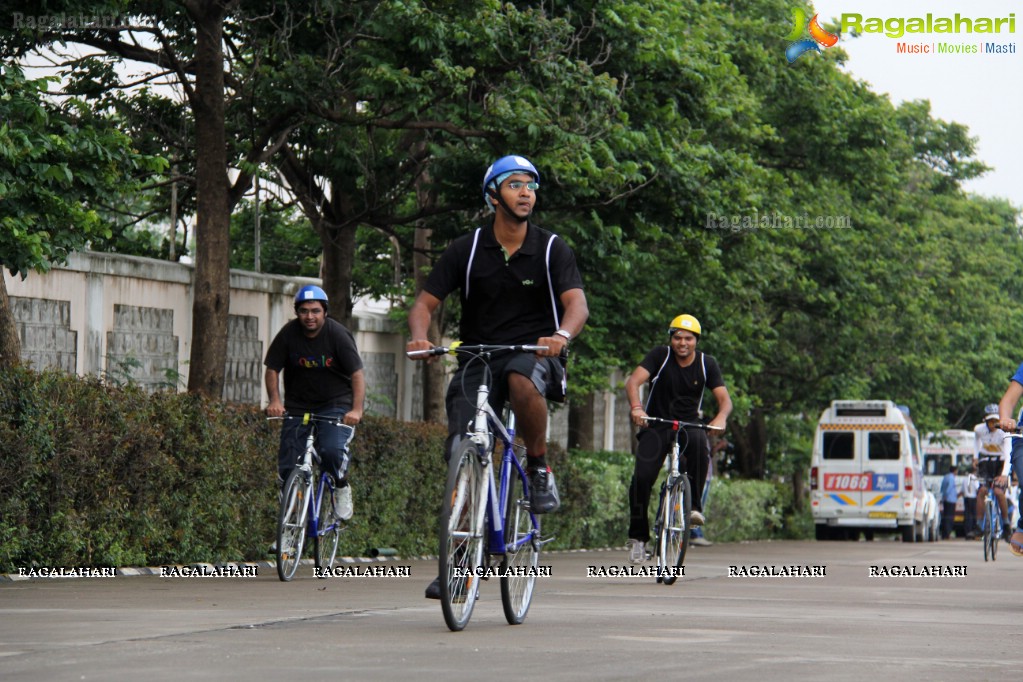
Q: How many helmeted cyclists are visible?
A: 4